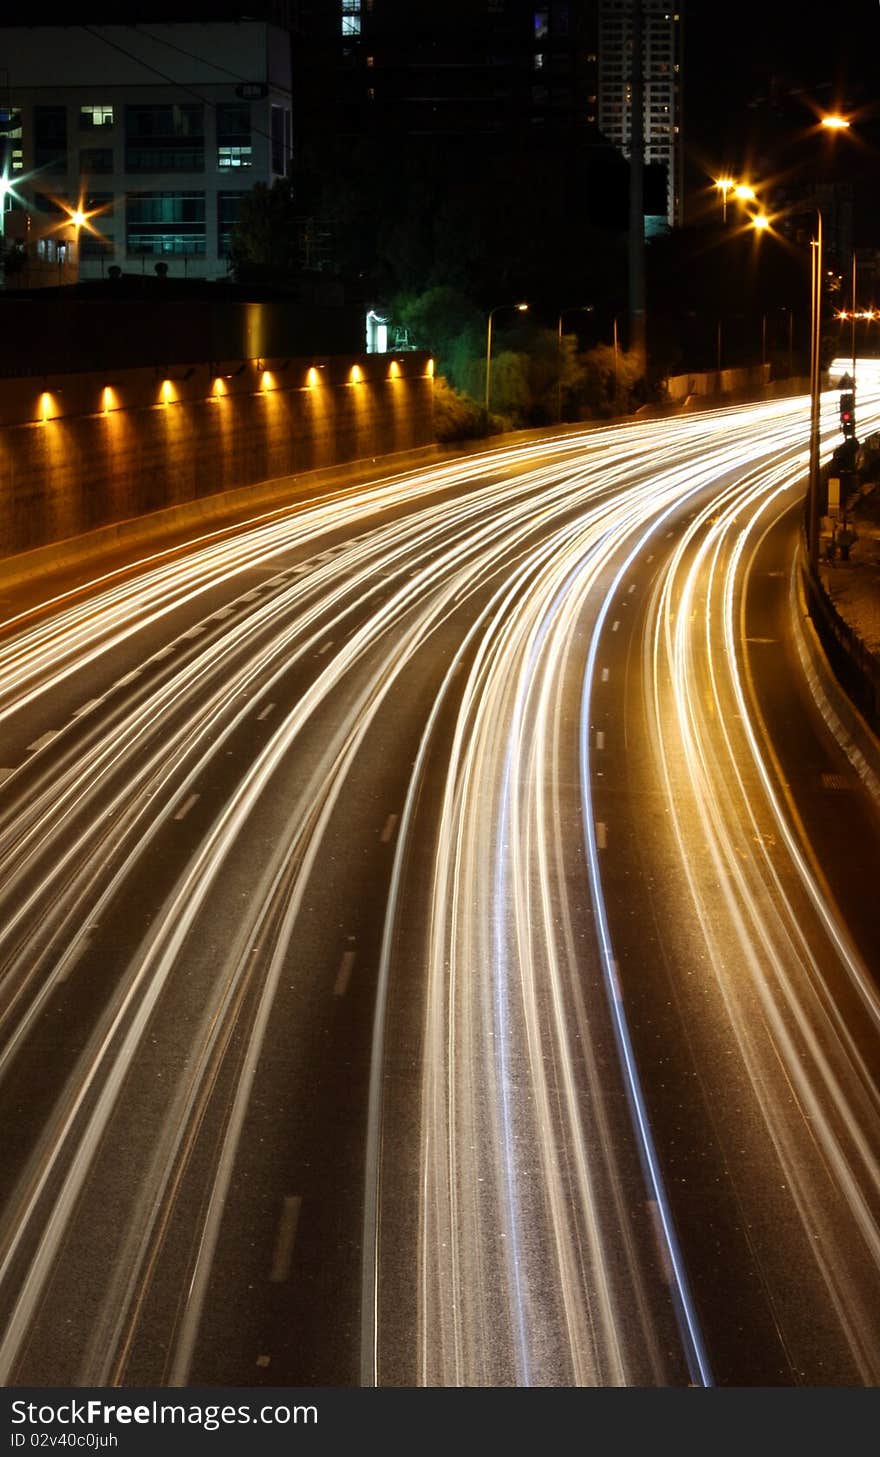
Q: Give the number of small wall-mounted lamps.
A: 9